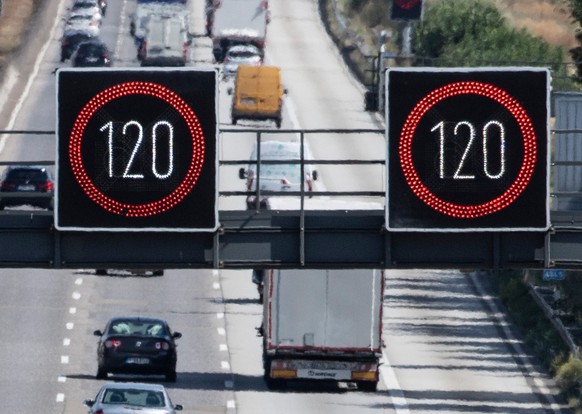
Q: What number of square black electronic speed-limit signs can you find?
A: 2